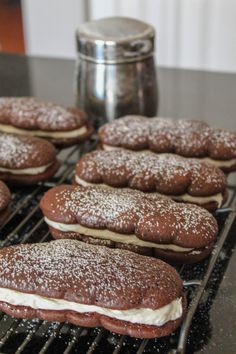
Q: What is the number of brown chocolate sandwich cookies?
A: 7